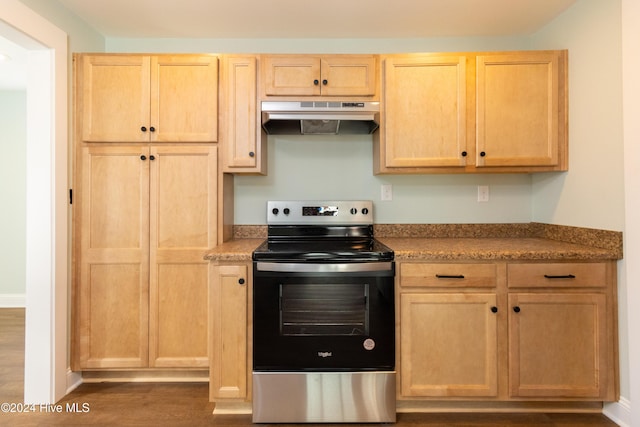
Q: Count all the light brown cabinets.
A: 12